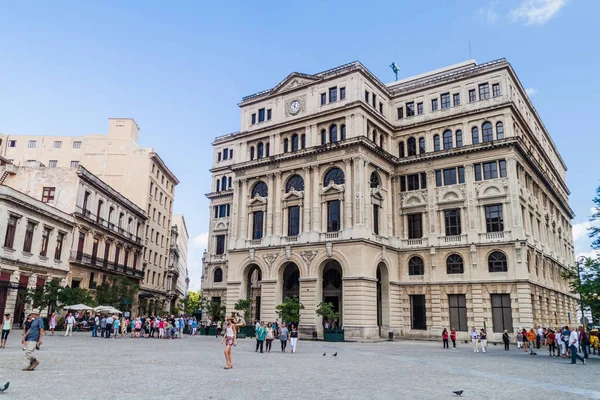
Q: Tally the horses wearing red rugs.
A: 0